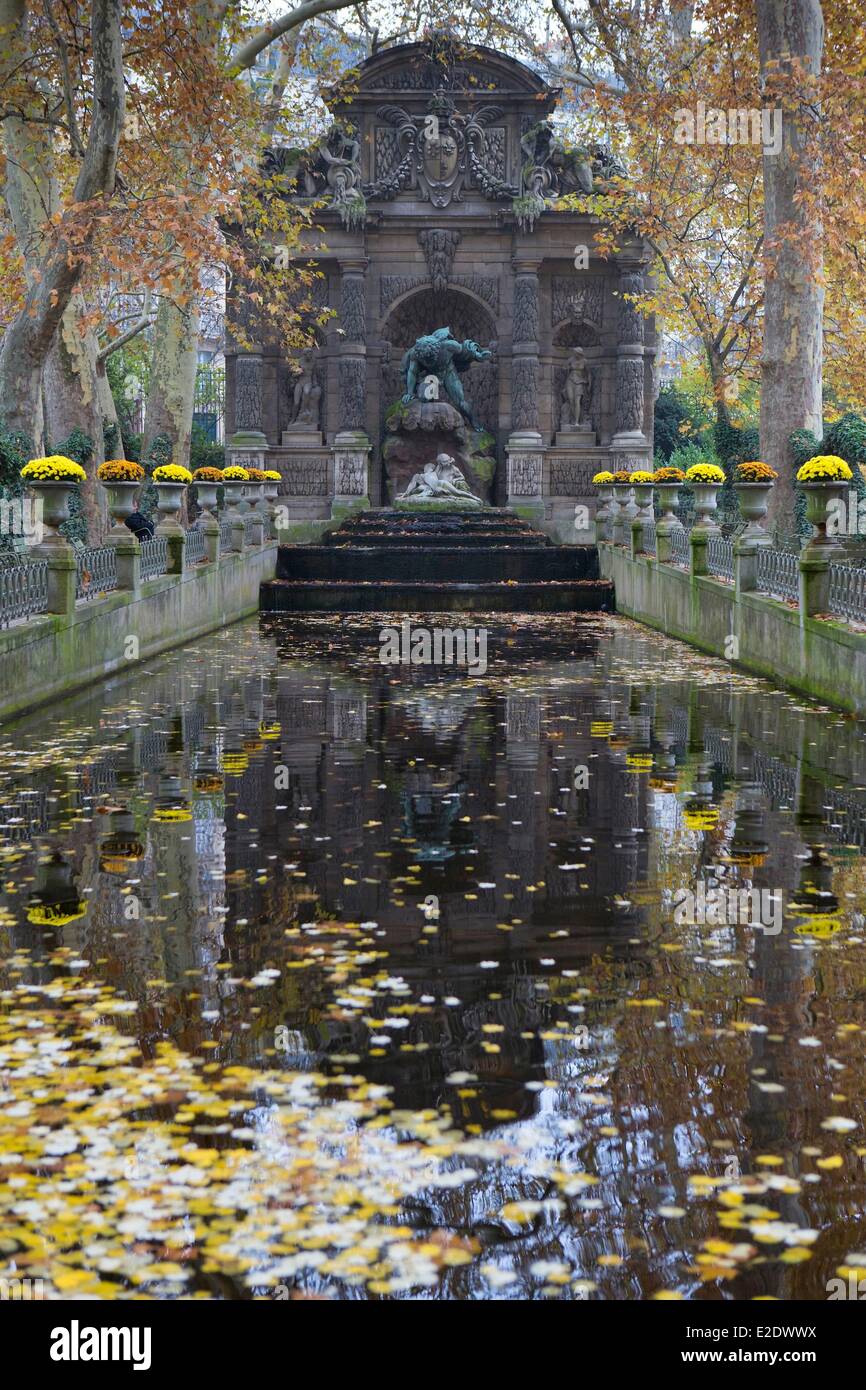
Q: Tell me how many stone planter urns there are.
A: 14